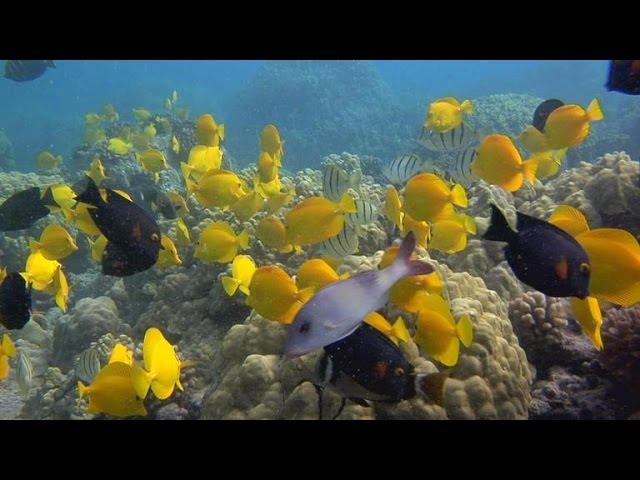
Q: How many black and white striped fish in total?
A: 8